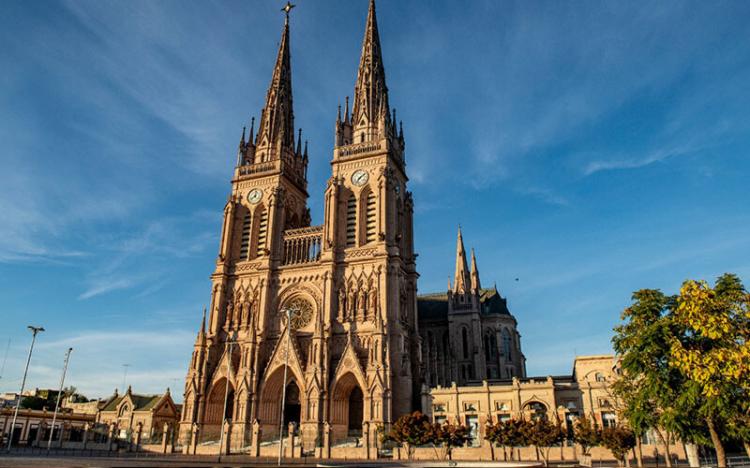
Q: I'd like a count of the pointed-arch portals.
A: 3